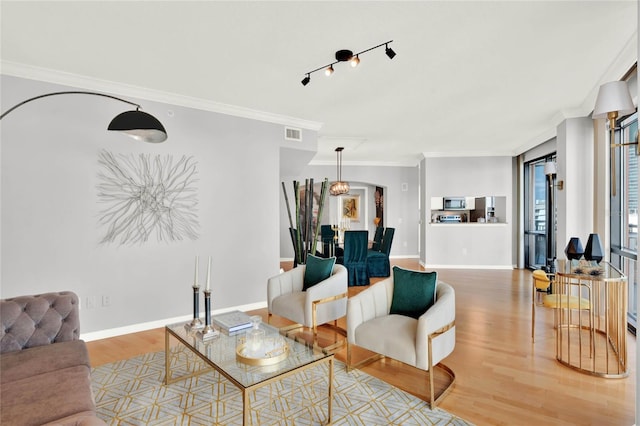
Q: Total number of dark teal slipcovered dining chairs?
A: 5